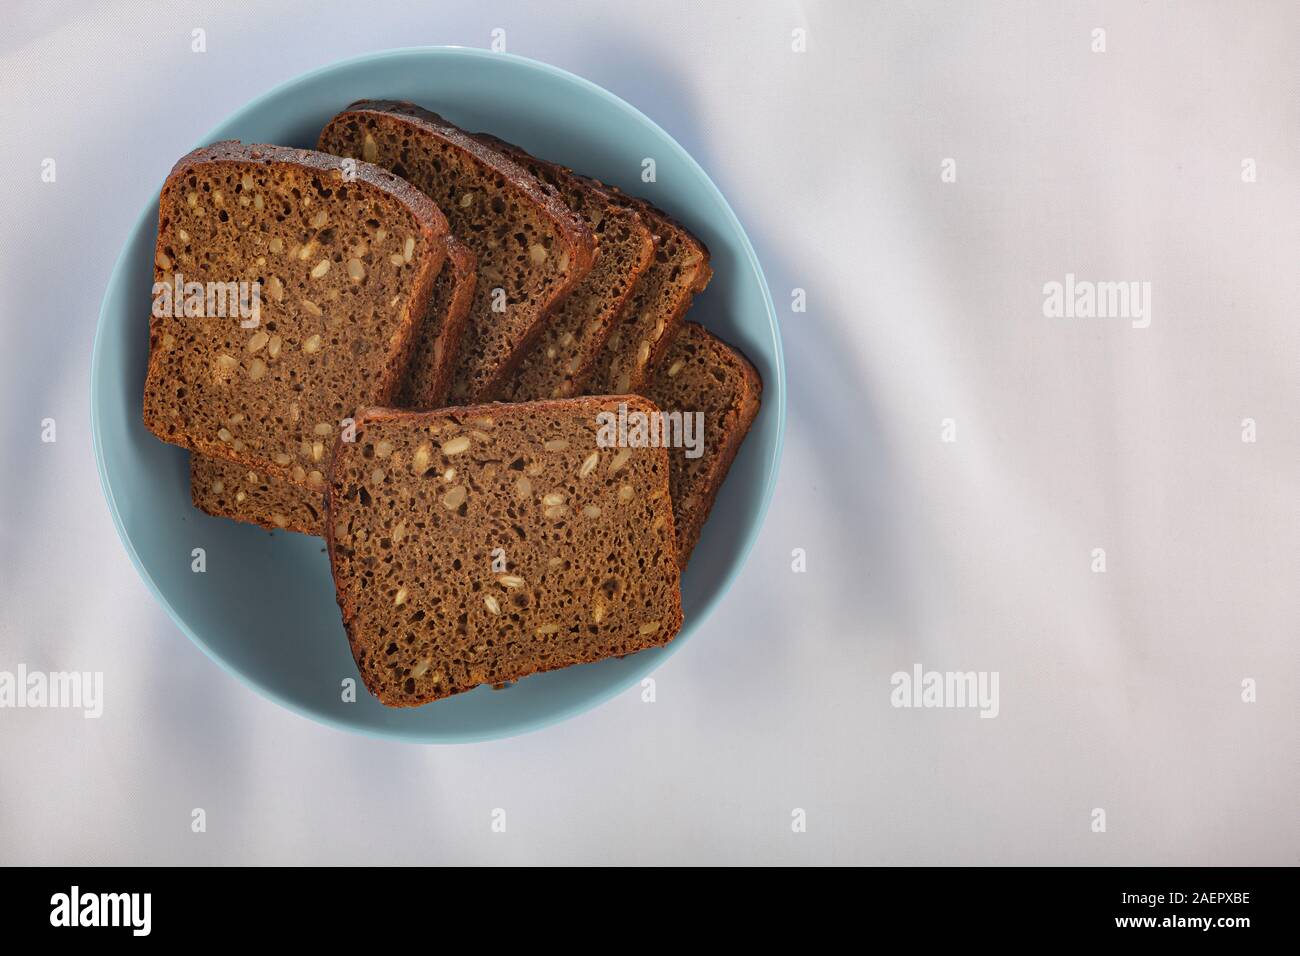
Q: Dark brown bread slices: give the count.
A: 7